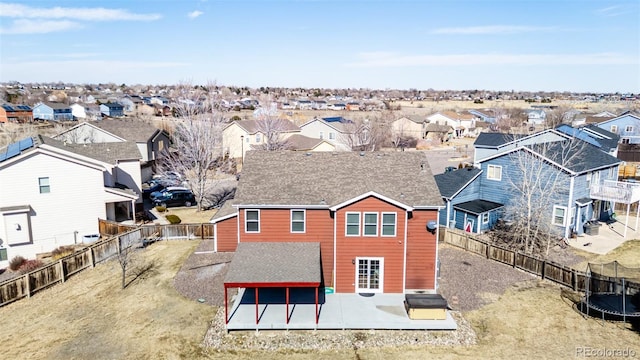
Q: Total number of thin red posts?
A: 4